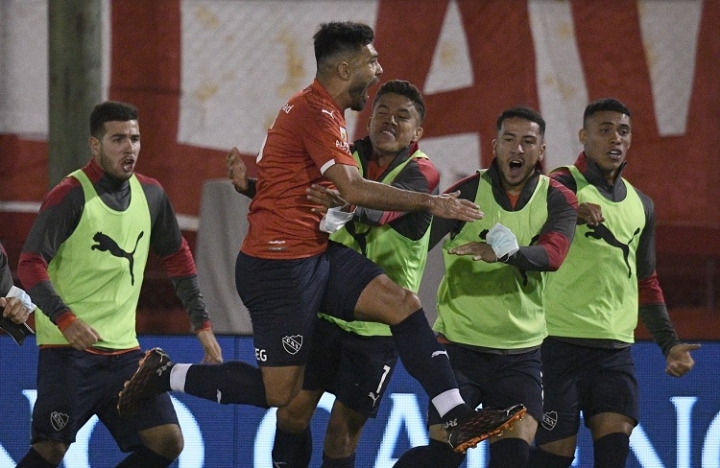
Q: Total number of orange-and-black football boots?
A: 2